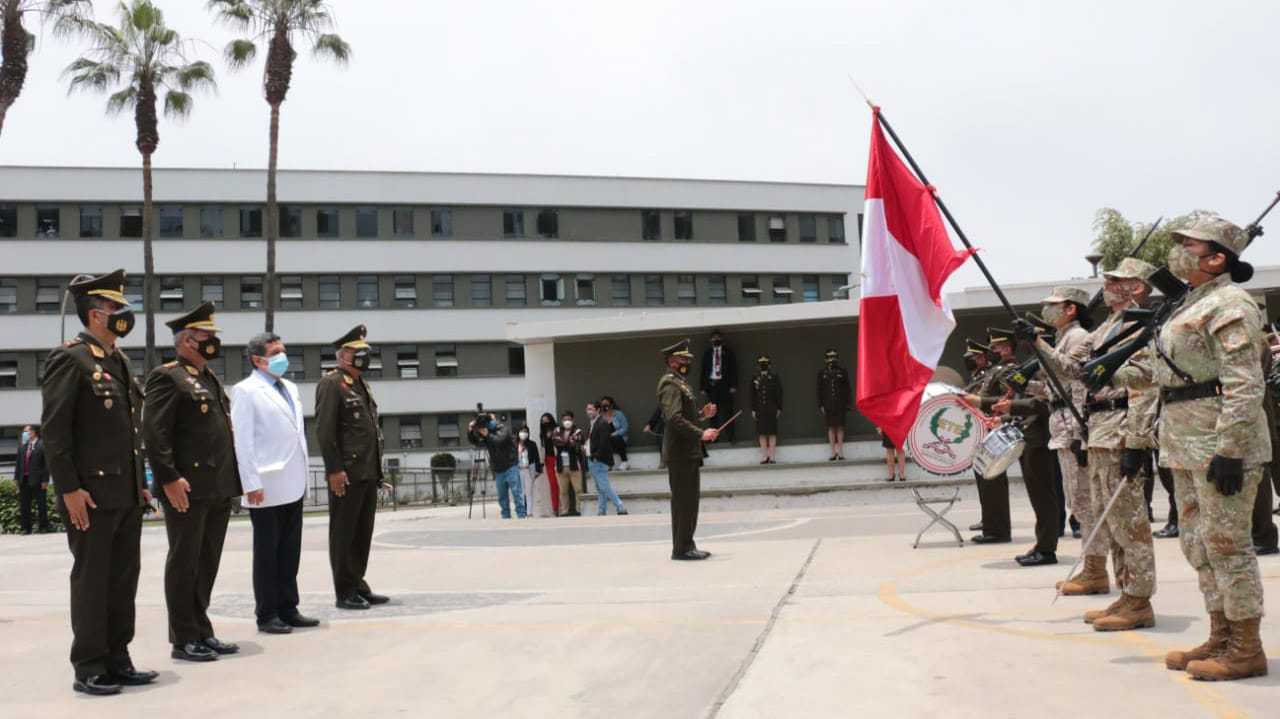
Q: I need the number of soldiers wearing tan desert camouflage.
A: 3